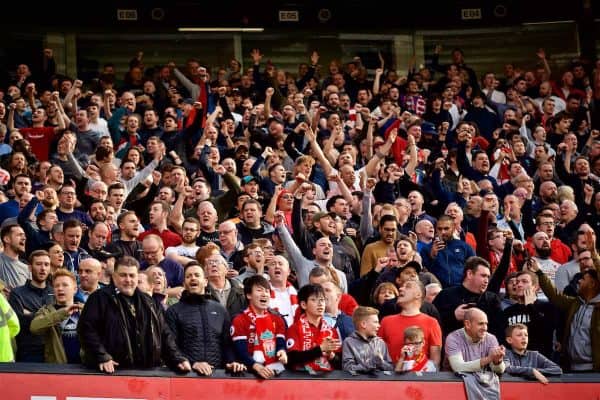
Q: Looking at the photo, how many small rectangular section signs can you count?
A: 3